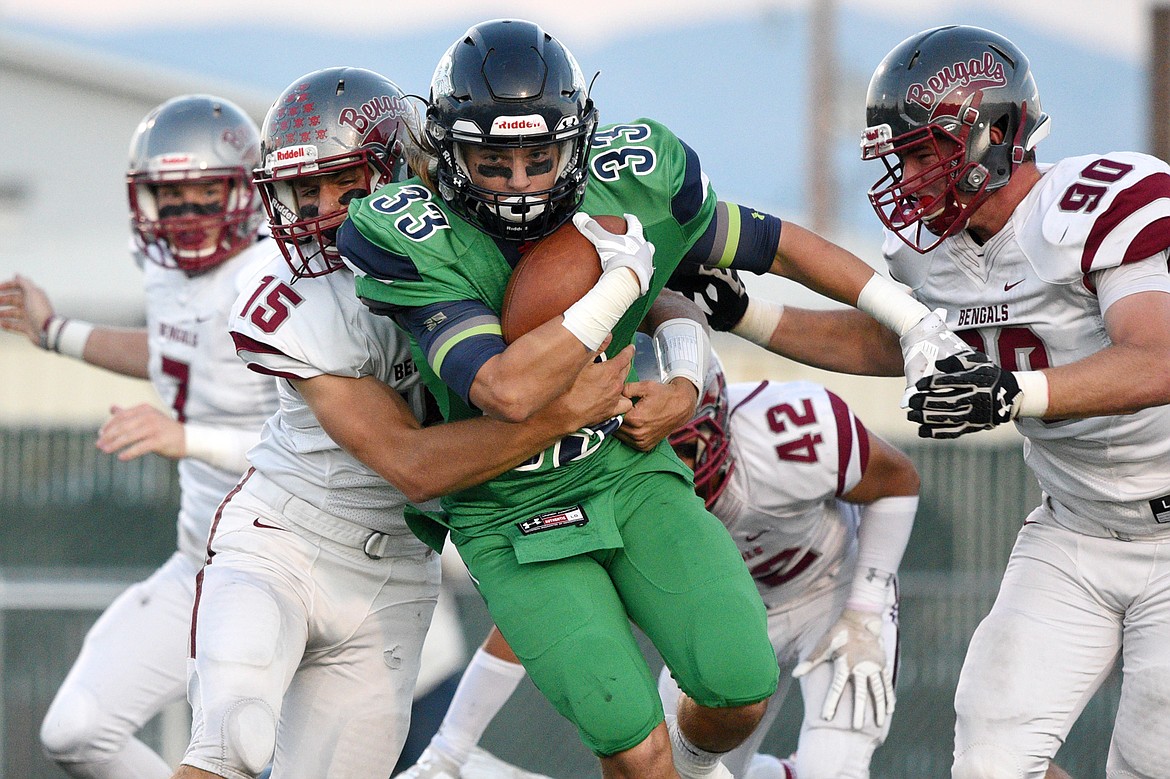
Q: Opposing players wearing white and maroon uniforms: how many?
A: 4